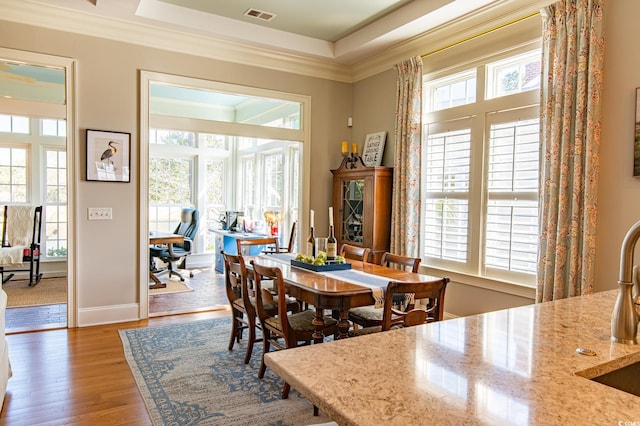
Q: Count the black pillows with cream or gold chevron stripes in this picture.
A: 0